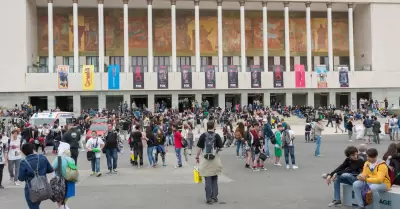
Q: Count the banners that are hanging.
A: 13